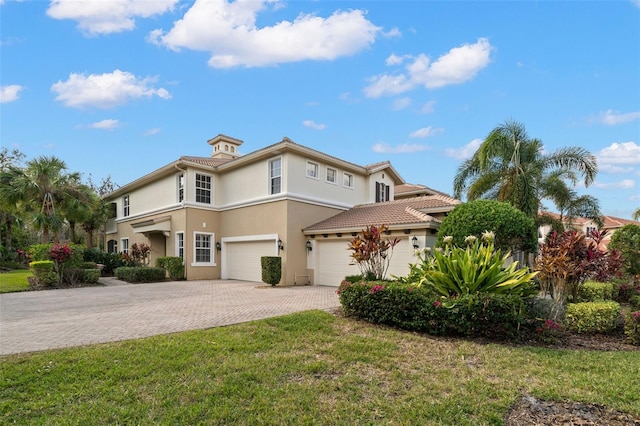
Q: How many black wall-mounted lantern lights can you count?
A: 4